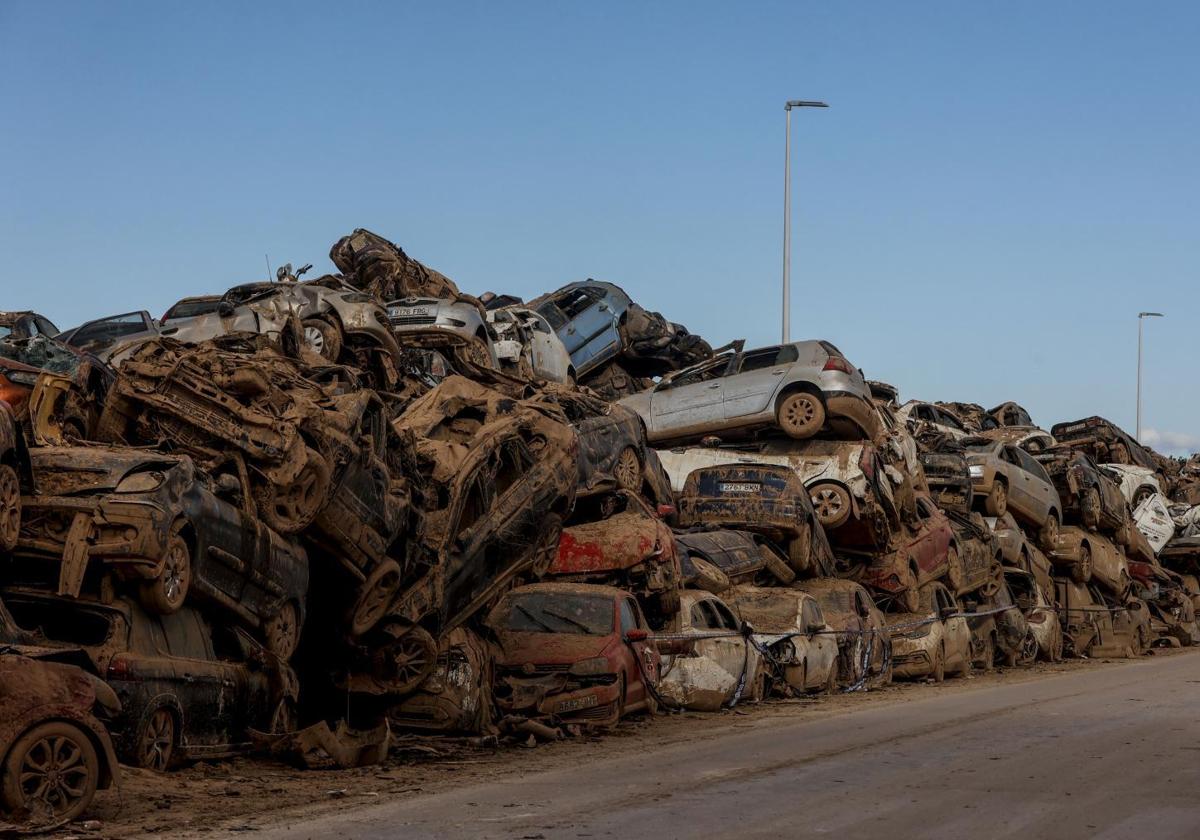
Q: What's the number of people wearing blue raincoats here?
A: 0